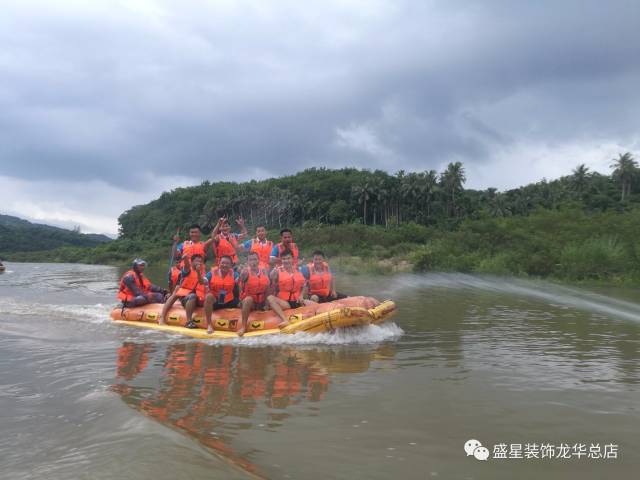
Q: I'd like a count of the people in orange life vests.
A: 11